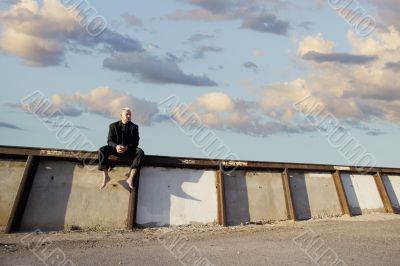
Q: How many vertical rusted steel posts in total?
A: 6